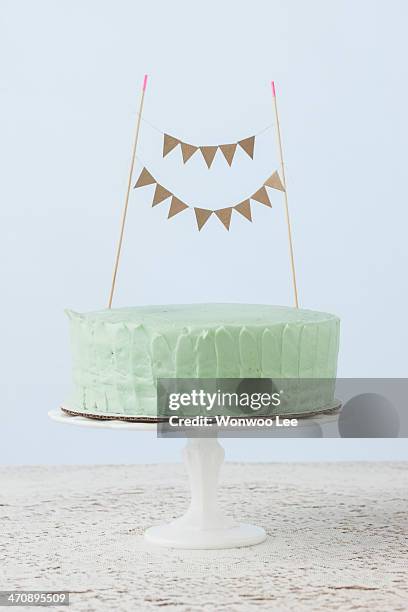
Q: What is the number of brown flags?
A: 13